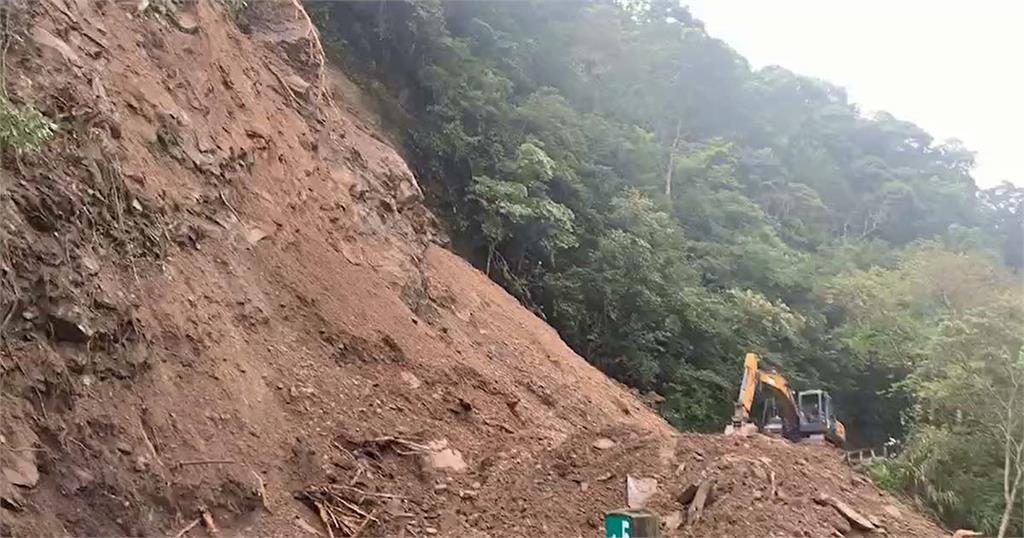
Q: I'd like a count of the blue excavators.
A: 0